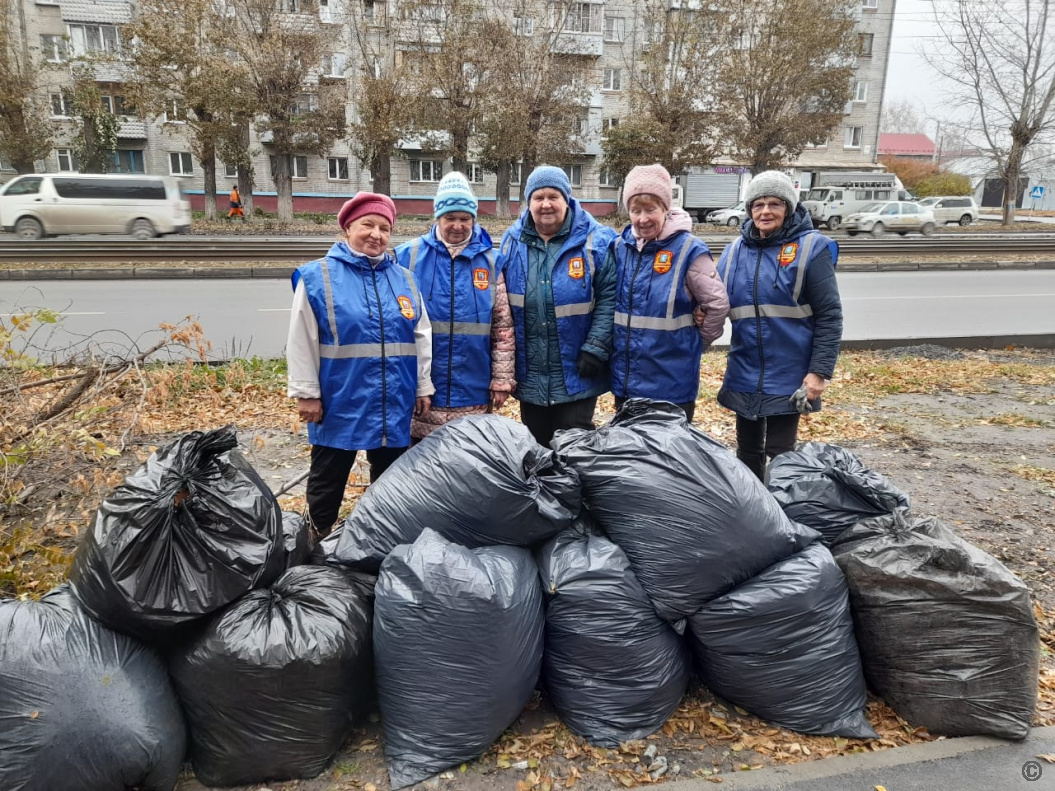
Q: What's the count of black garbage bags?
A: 11